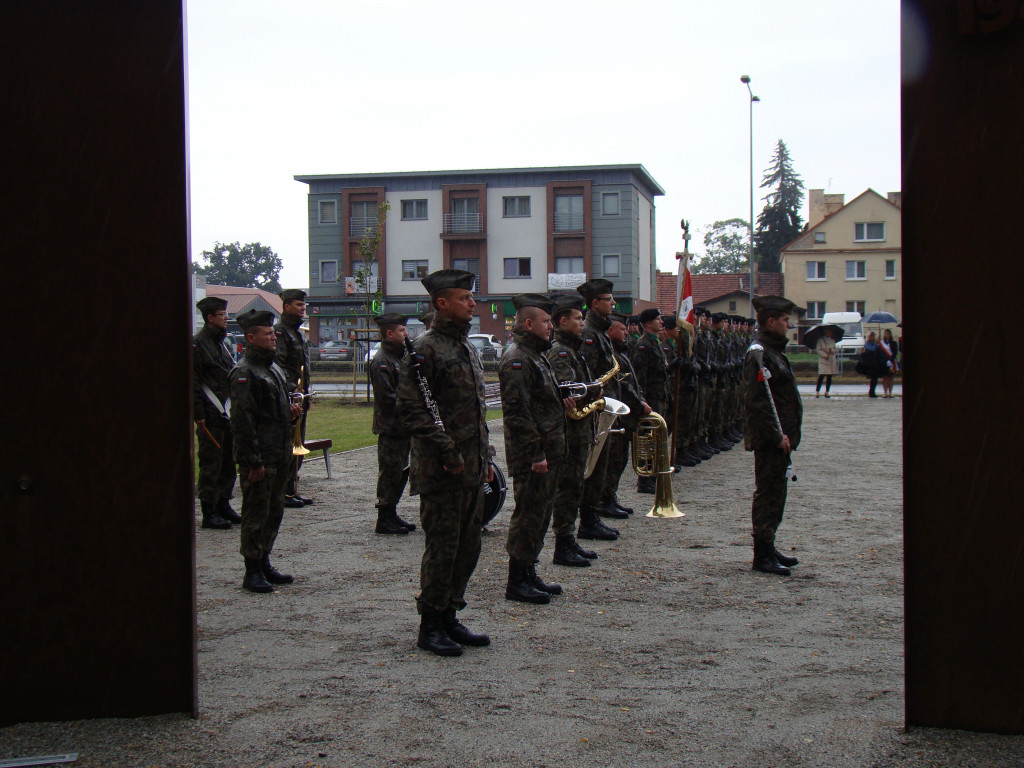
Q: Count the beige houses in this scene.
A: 1